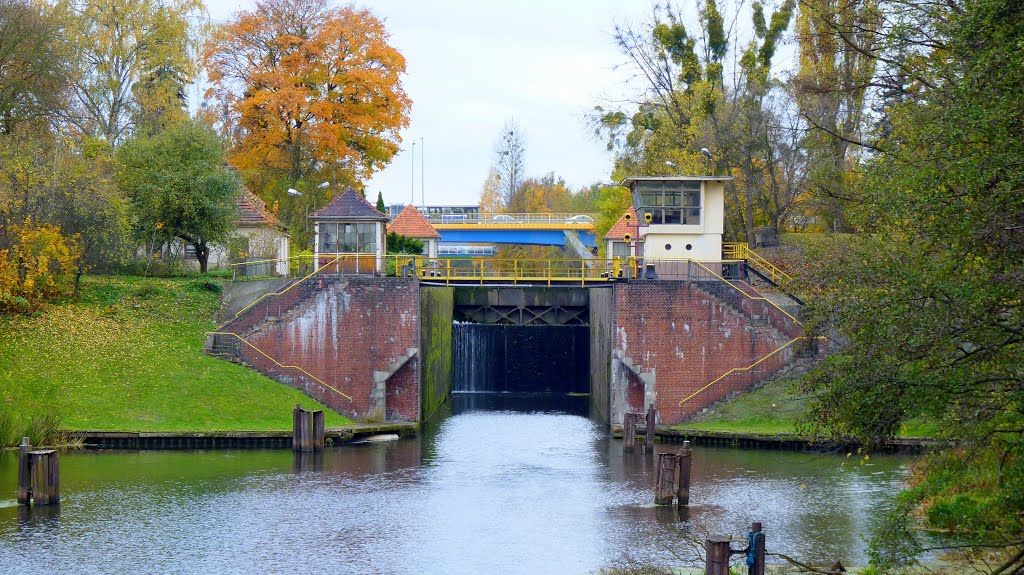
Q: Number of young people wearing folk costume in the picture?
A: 0